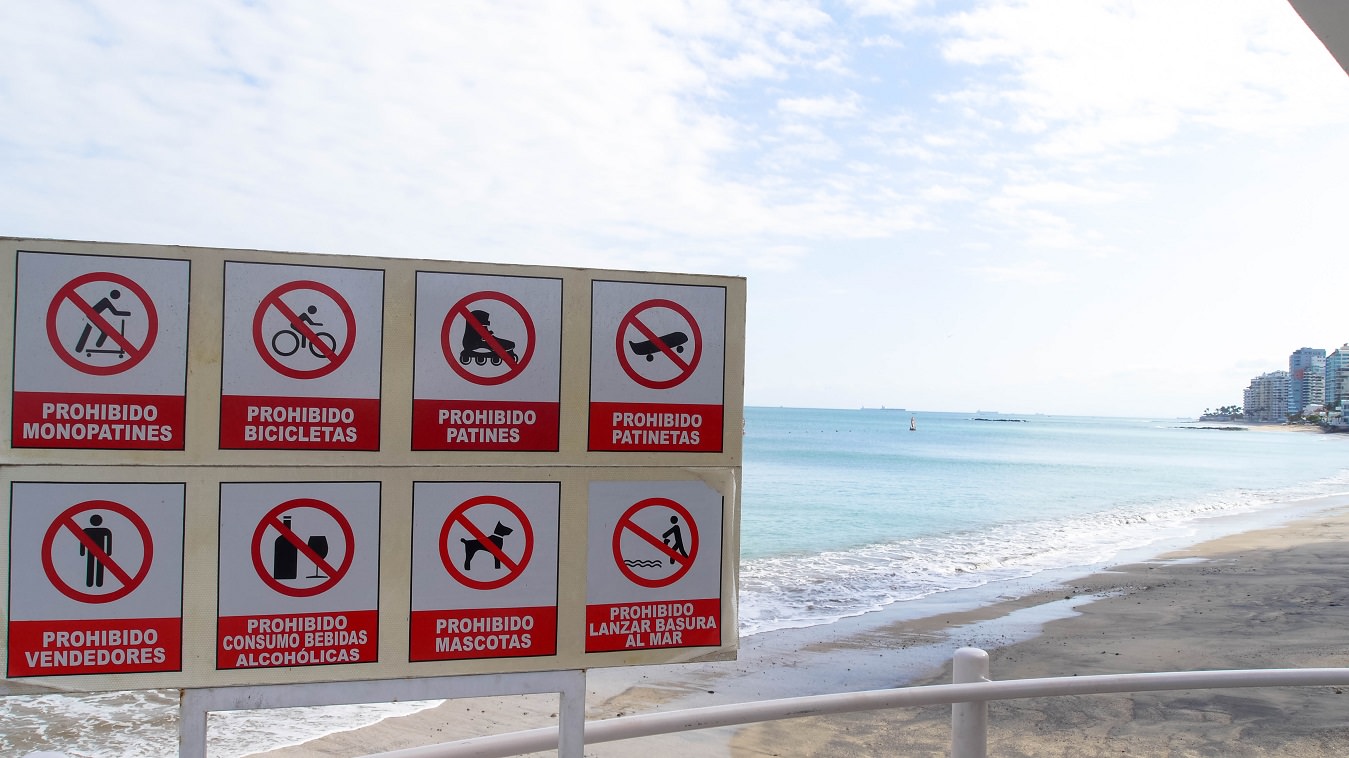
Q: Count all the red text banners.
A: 8